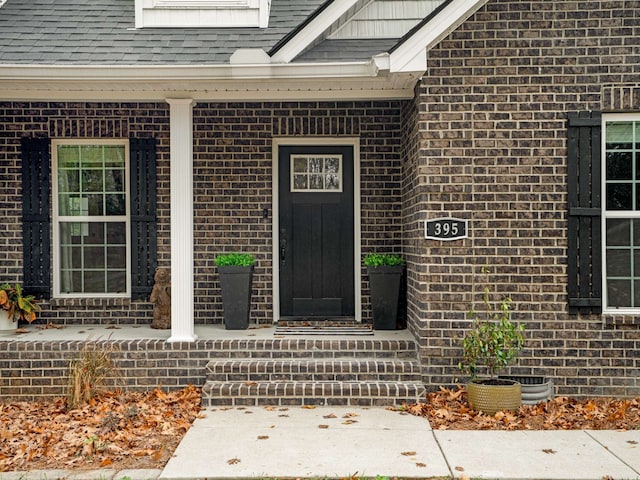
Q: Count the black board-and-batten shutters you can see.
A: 3